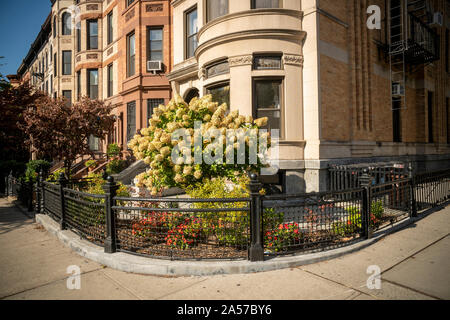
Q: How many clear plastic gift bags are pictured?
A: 0